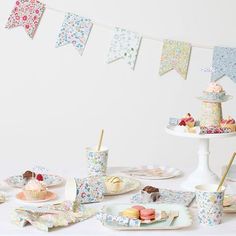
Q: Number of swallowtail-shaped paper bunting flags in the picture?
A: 5